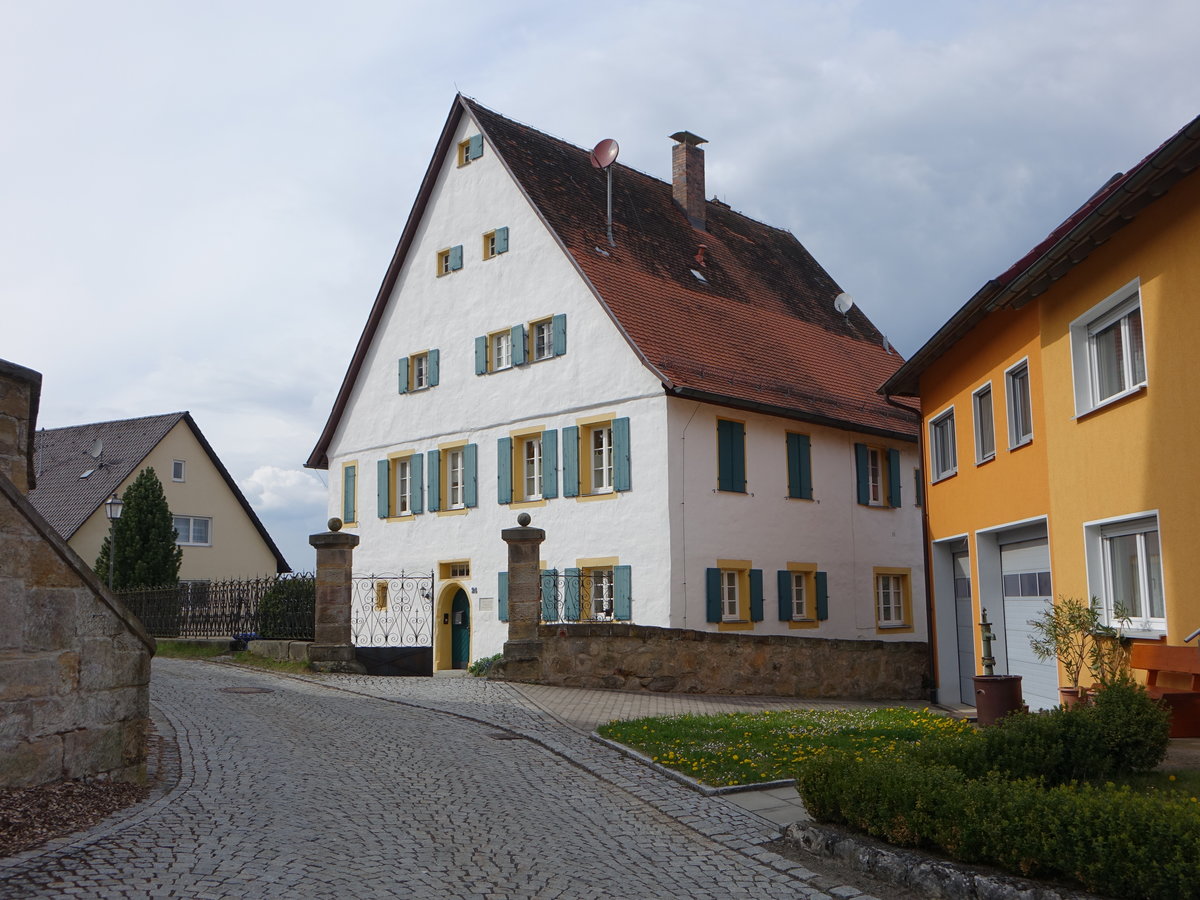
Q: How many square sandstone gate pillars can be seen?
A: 2